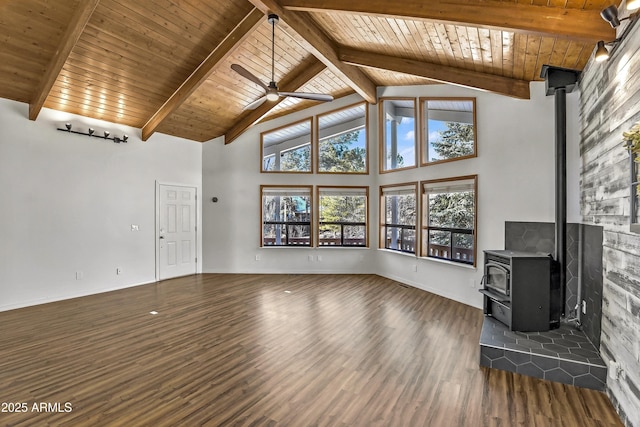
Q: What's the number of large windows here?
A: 8